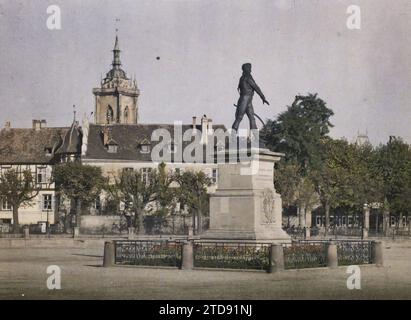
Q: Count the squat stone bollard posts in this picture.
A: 5